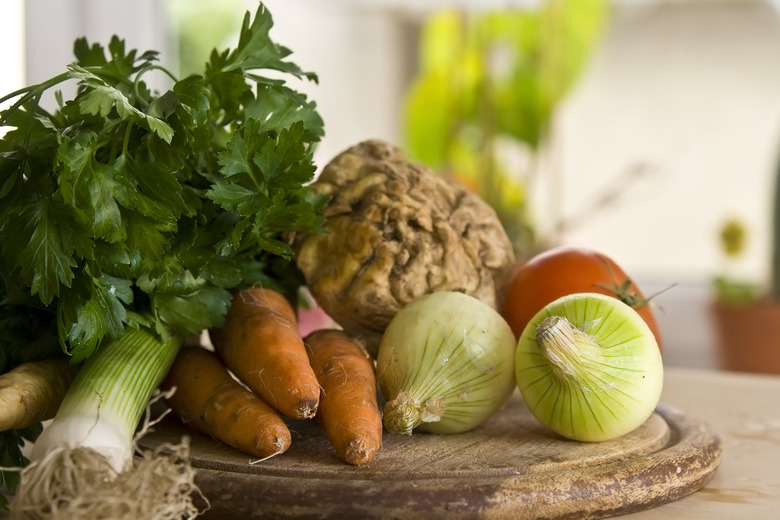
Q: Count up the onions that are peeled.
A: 2